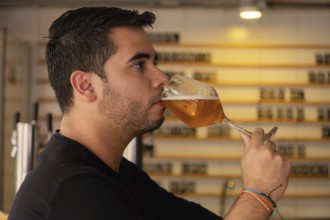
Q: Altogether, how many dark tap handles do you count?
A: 3